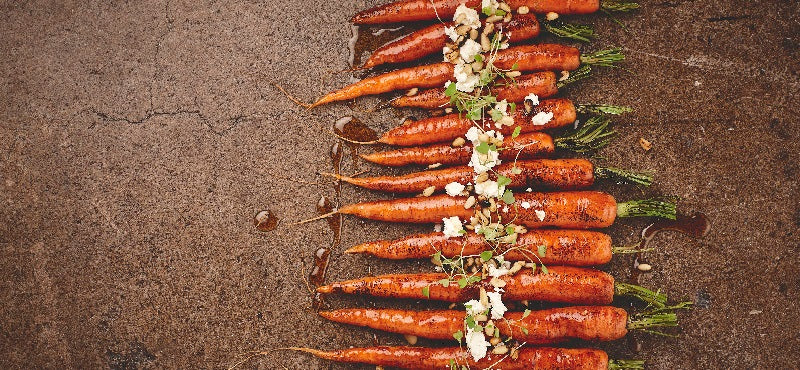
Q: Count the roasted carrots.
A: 12